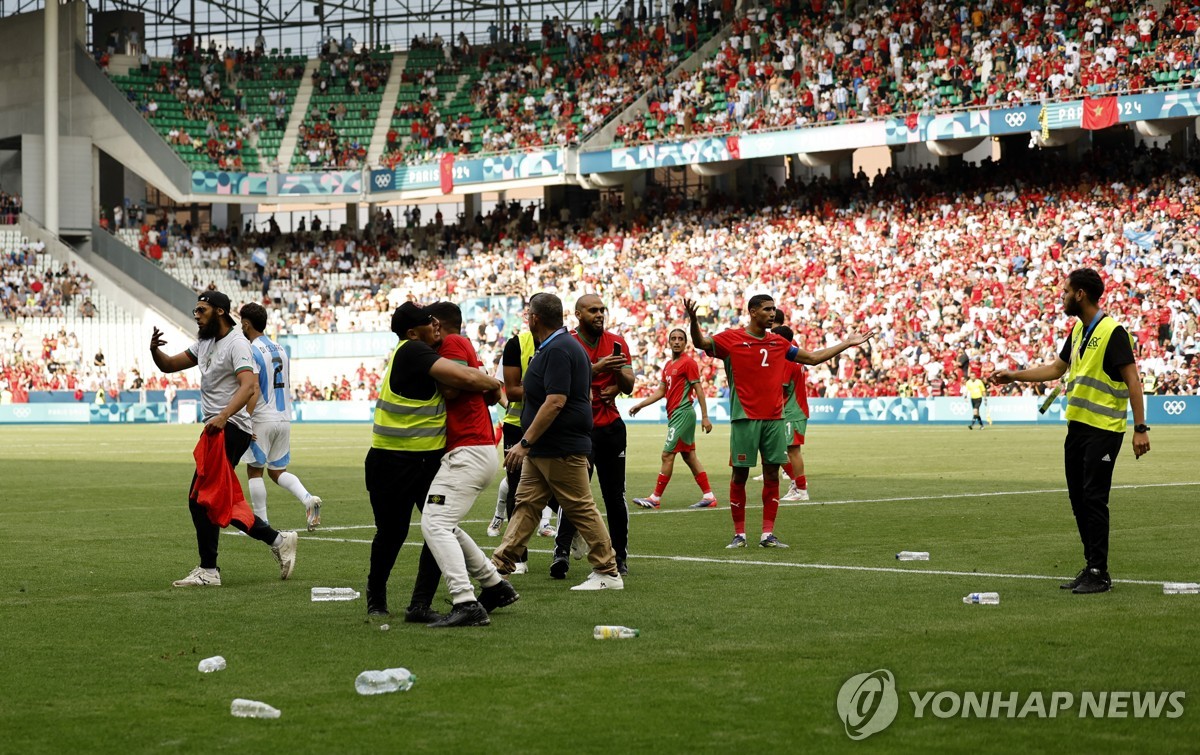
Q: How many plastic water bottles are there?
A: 8